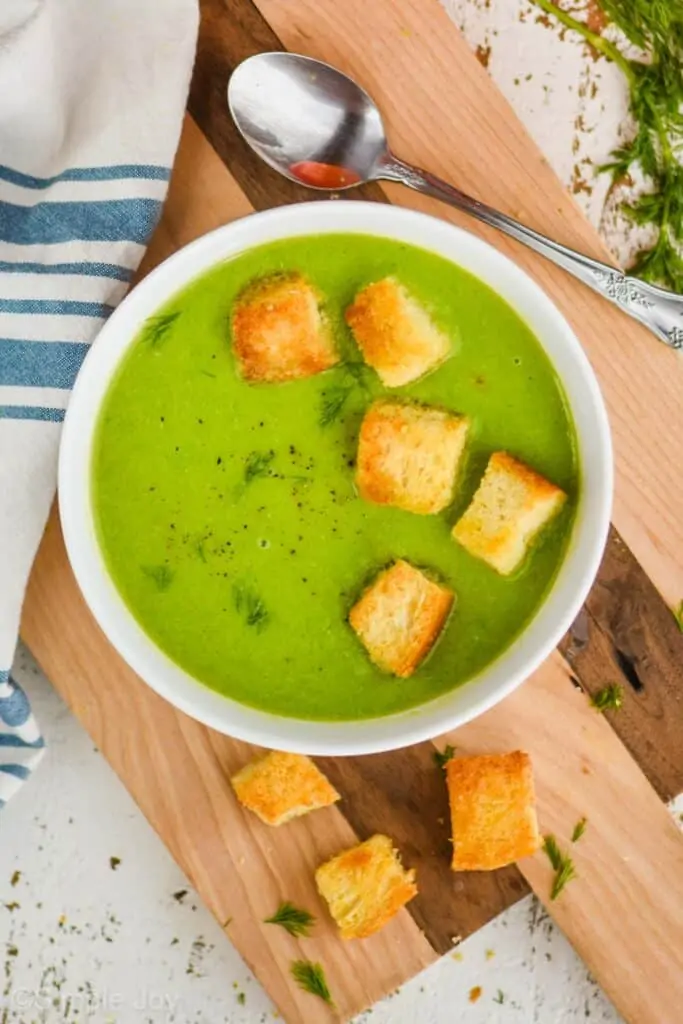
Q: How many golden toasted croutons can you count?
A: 8